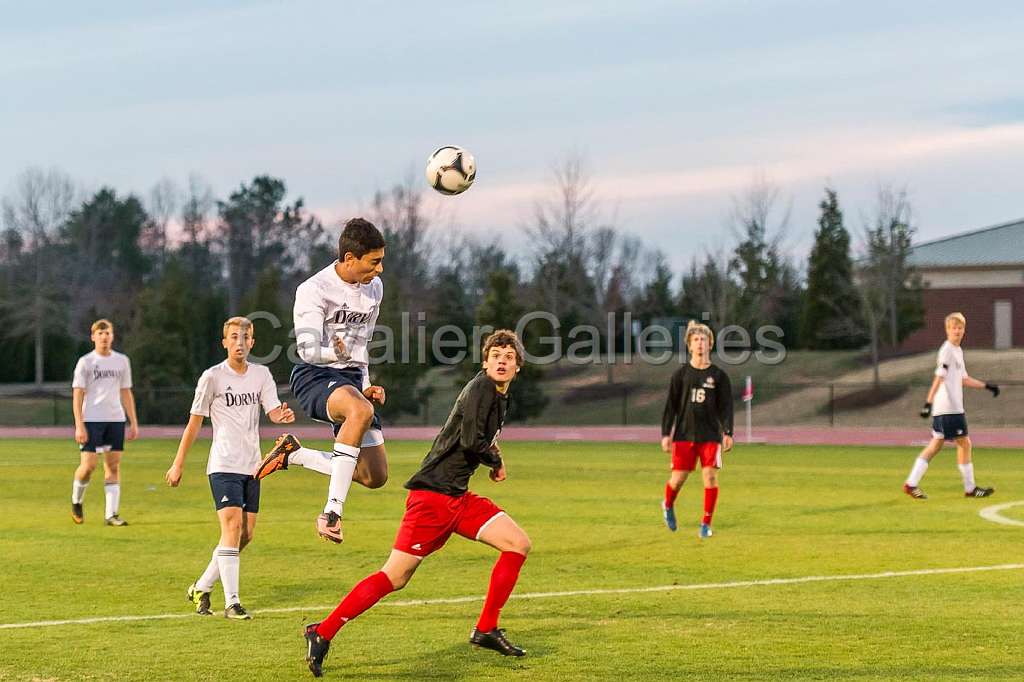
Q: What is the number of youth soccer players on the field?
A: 6